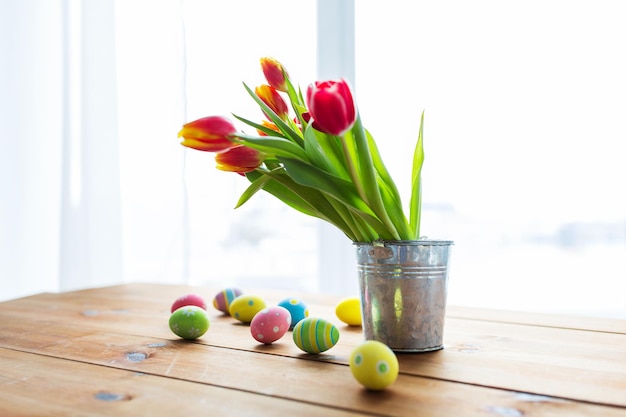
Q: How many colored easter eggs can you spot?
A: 9